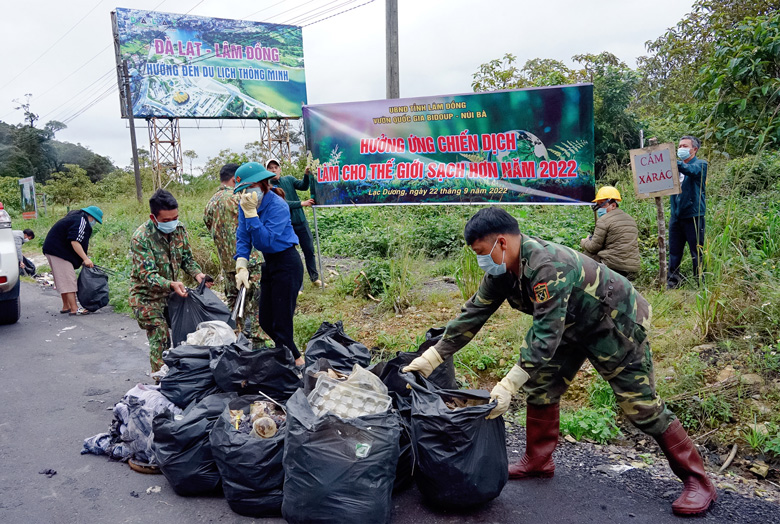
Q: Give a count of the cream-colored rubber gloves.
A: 4